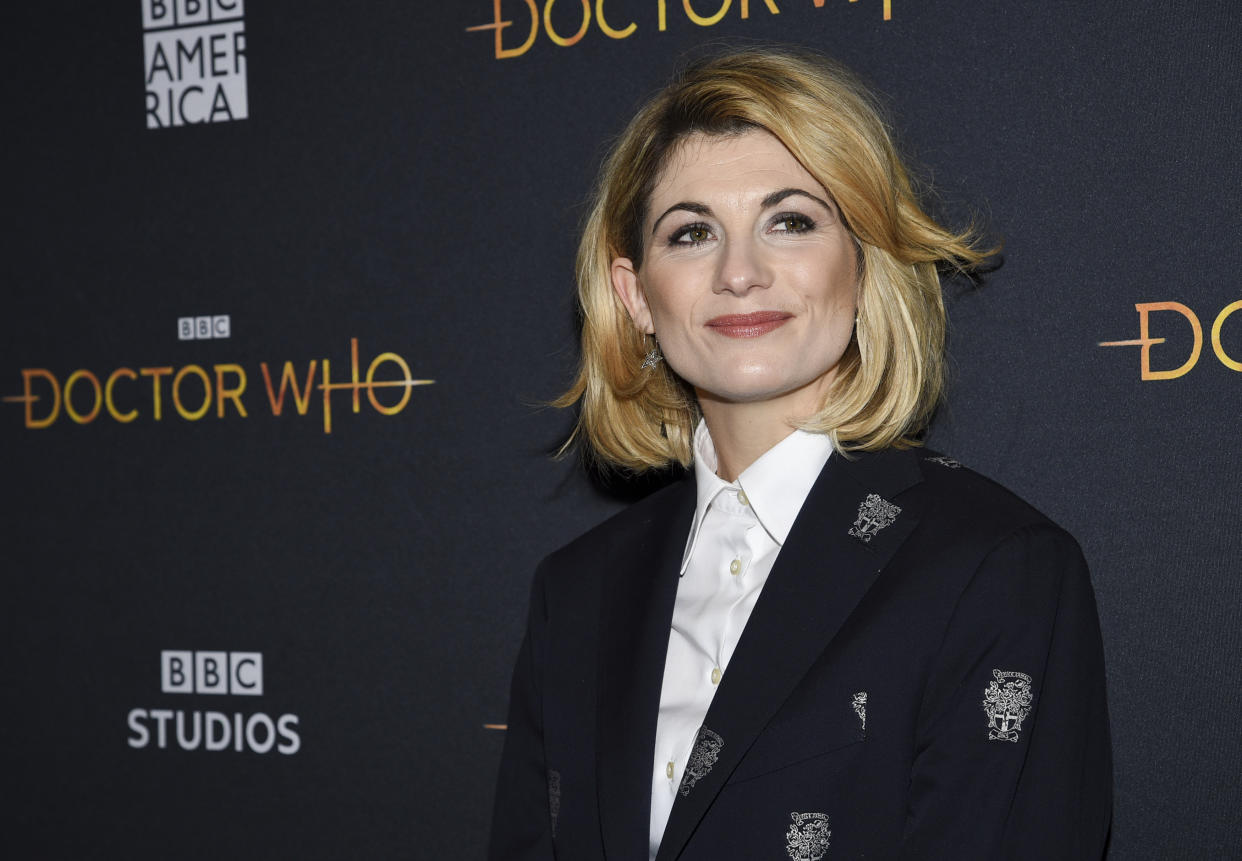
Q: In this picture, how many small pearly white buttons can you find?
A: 4